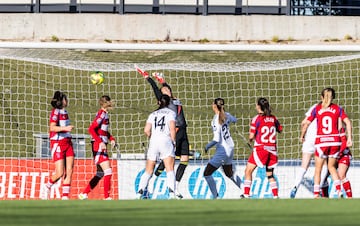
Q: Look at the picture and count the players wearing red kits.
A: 5